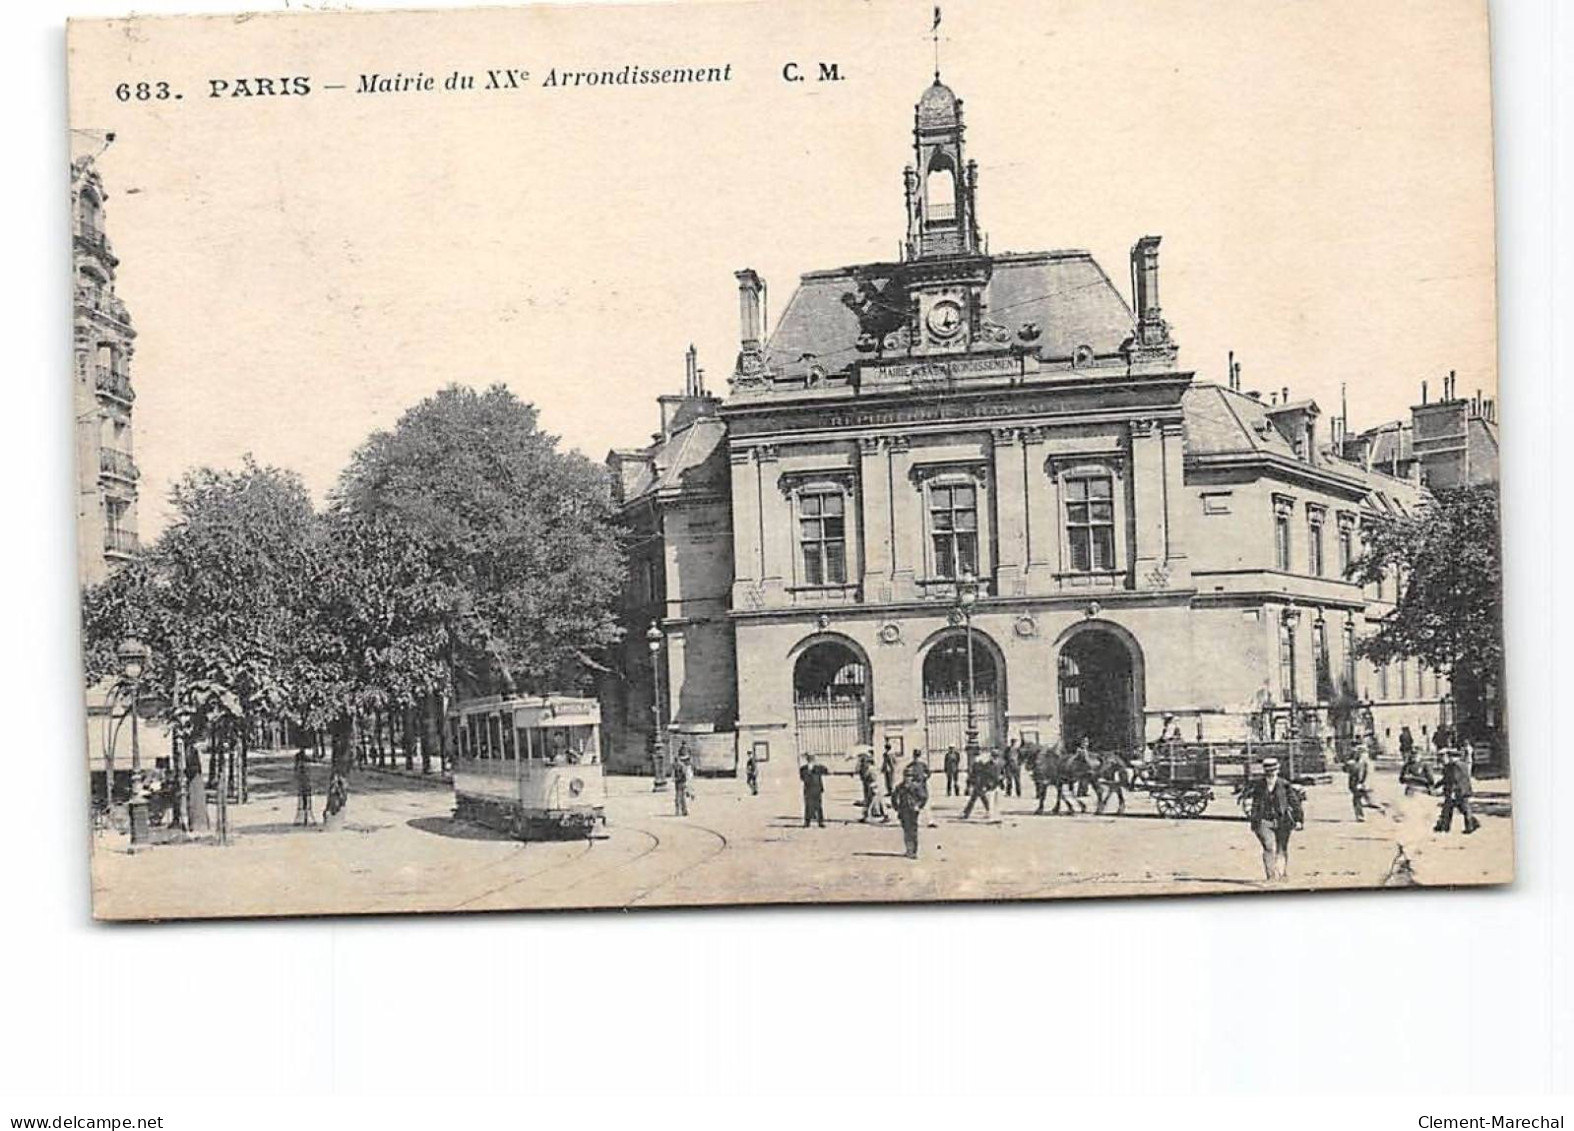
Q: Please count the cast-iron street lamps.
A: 4